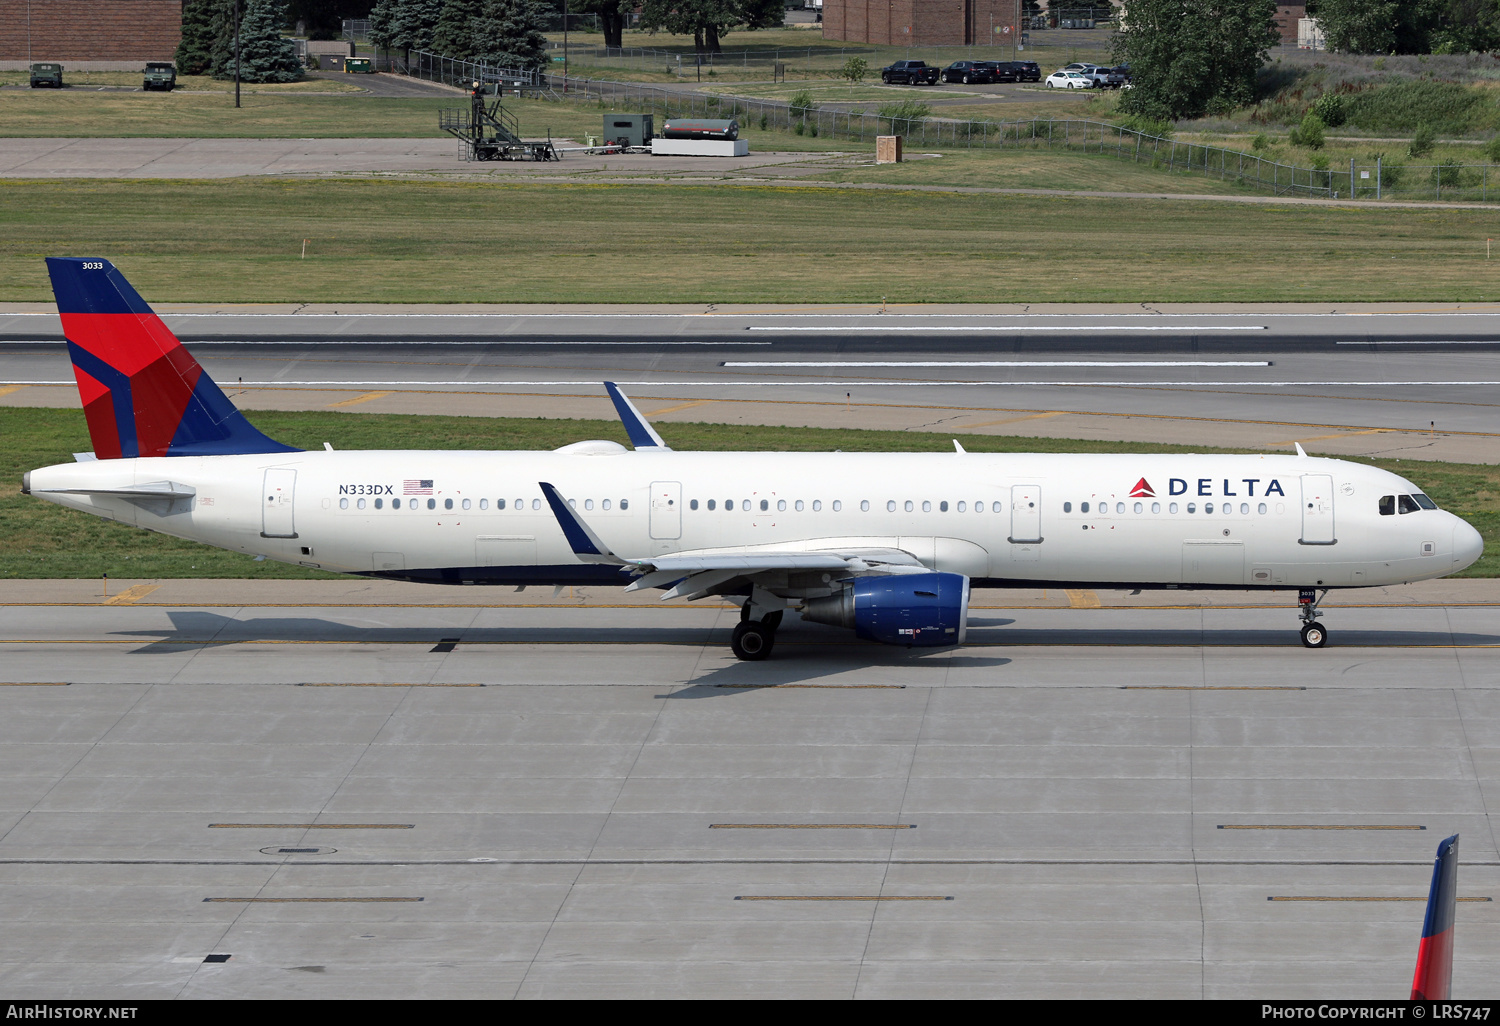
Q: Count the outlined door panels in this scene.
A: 4